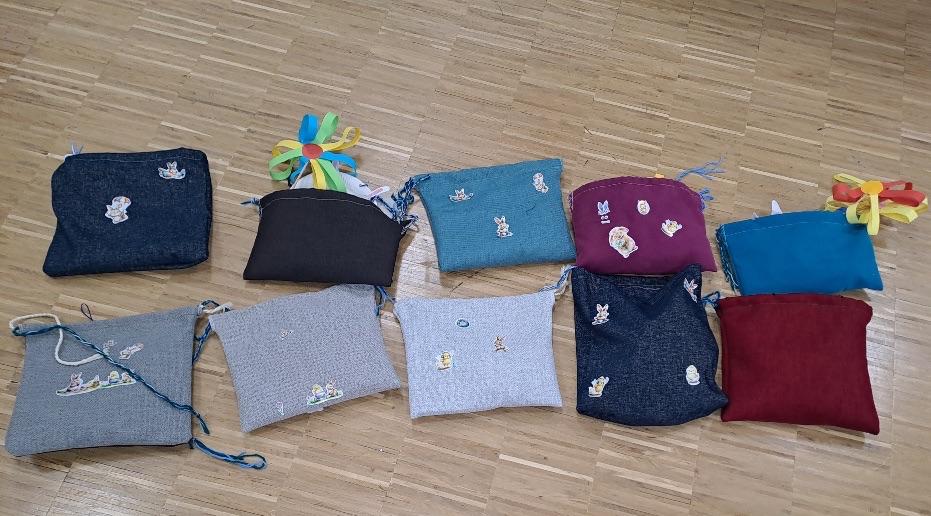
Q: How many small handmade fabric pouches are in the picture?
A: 10